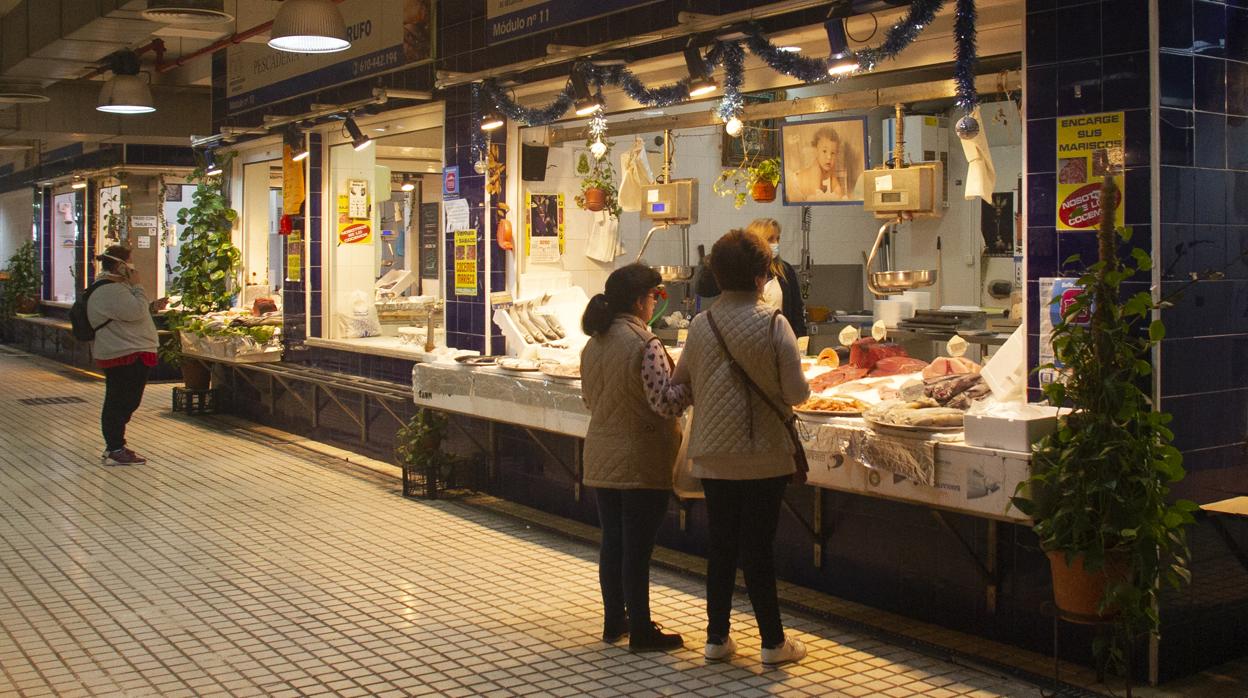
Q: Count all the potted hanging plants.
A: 2